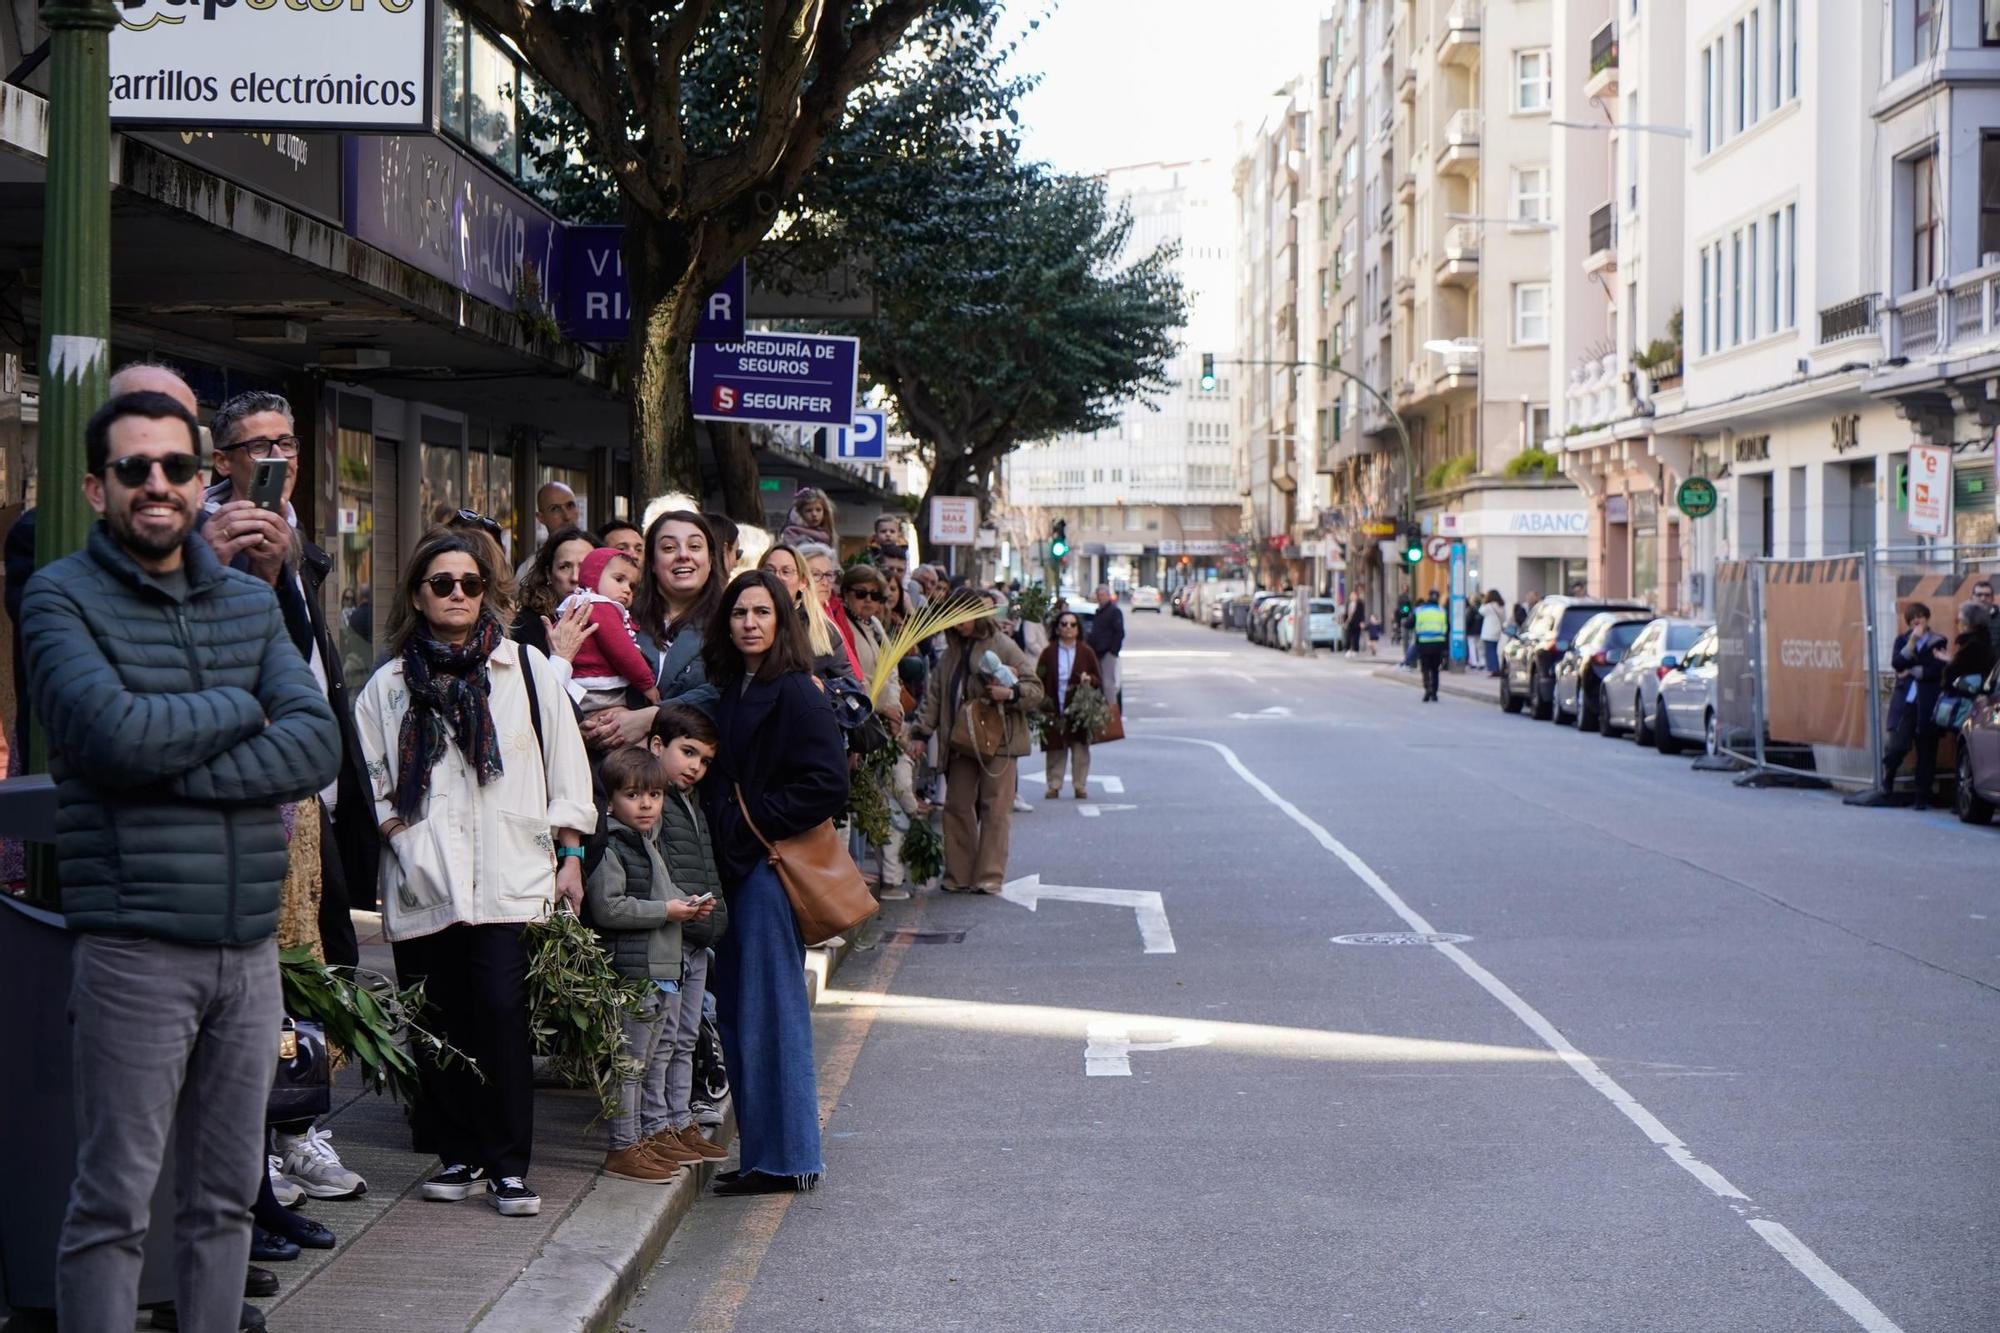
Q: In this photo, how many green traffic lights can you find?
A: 3